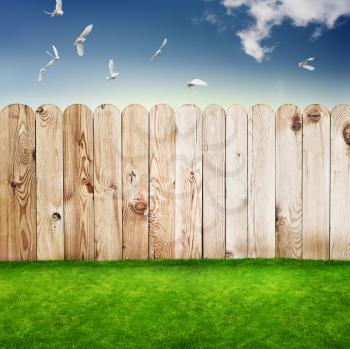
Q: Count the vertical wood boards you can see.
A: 13